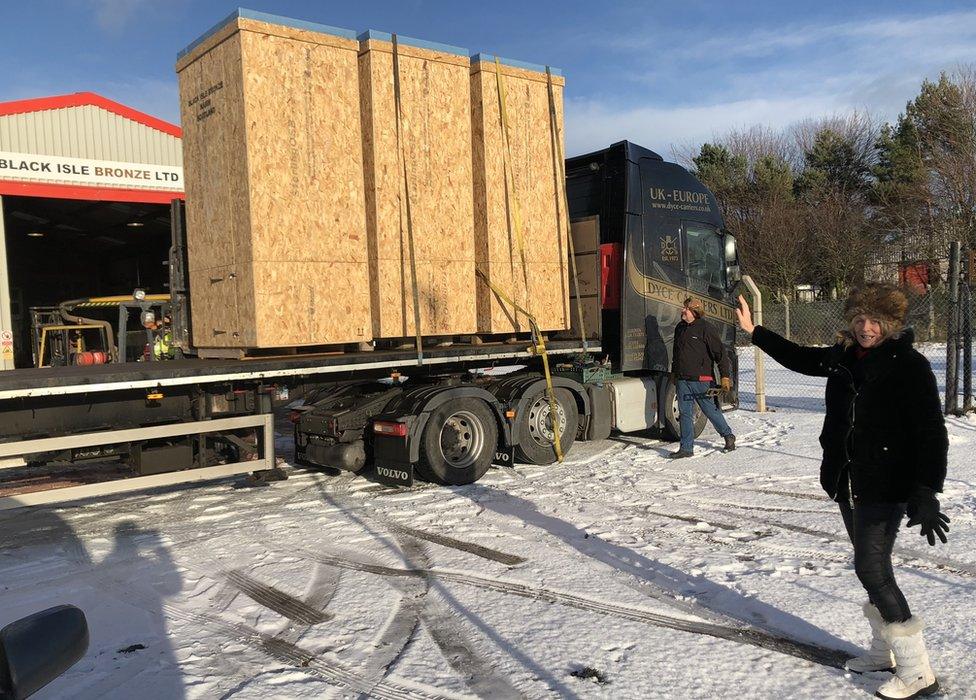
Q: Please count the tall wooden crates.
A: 3